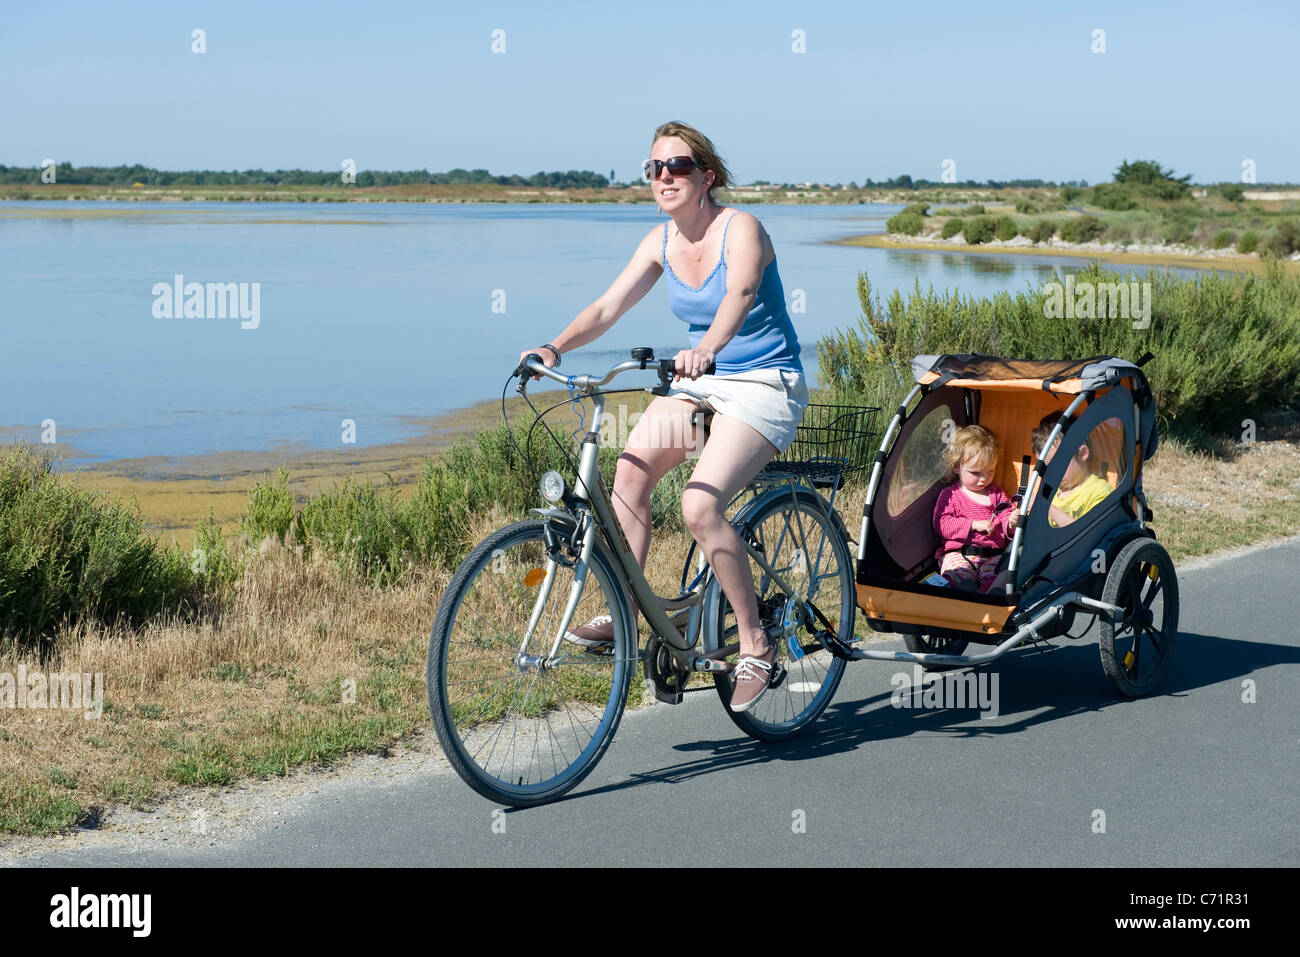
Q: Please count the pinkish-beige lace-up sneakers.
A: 2